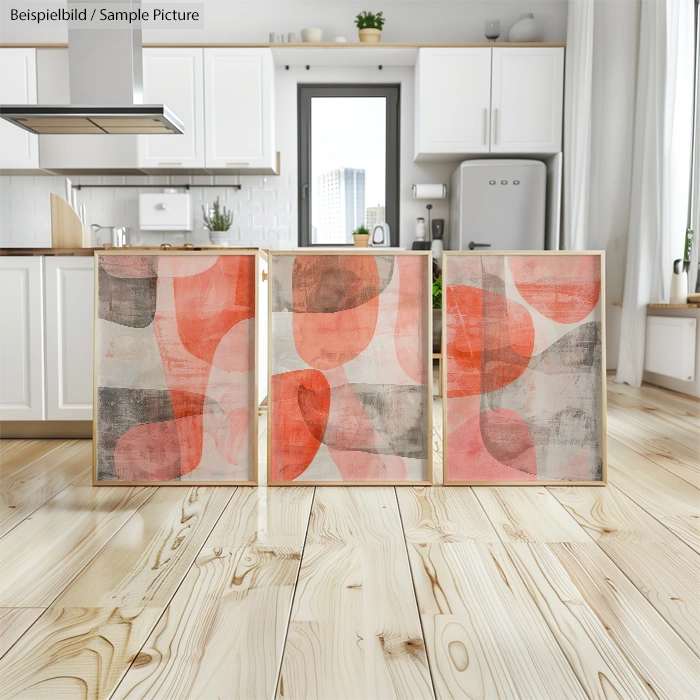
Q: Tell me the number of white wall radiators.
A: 1